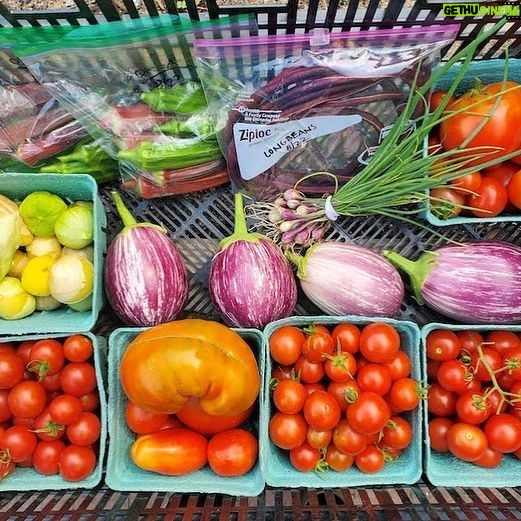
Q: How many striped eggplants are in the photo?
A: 4